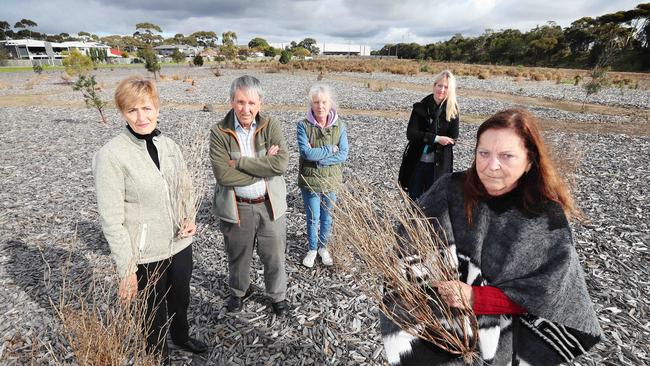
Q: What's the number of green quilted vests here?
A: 1